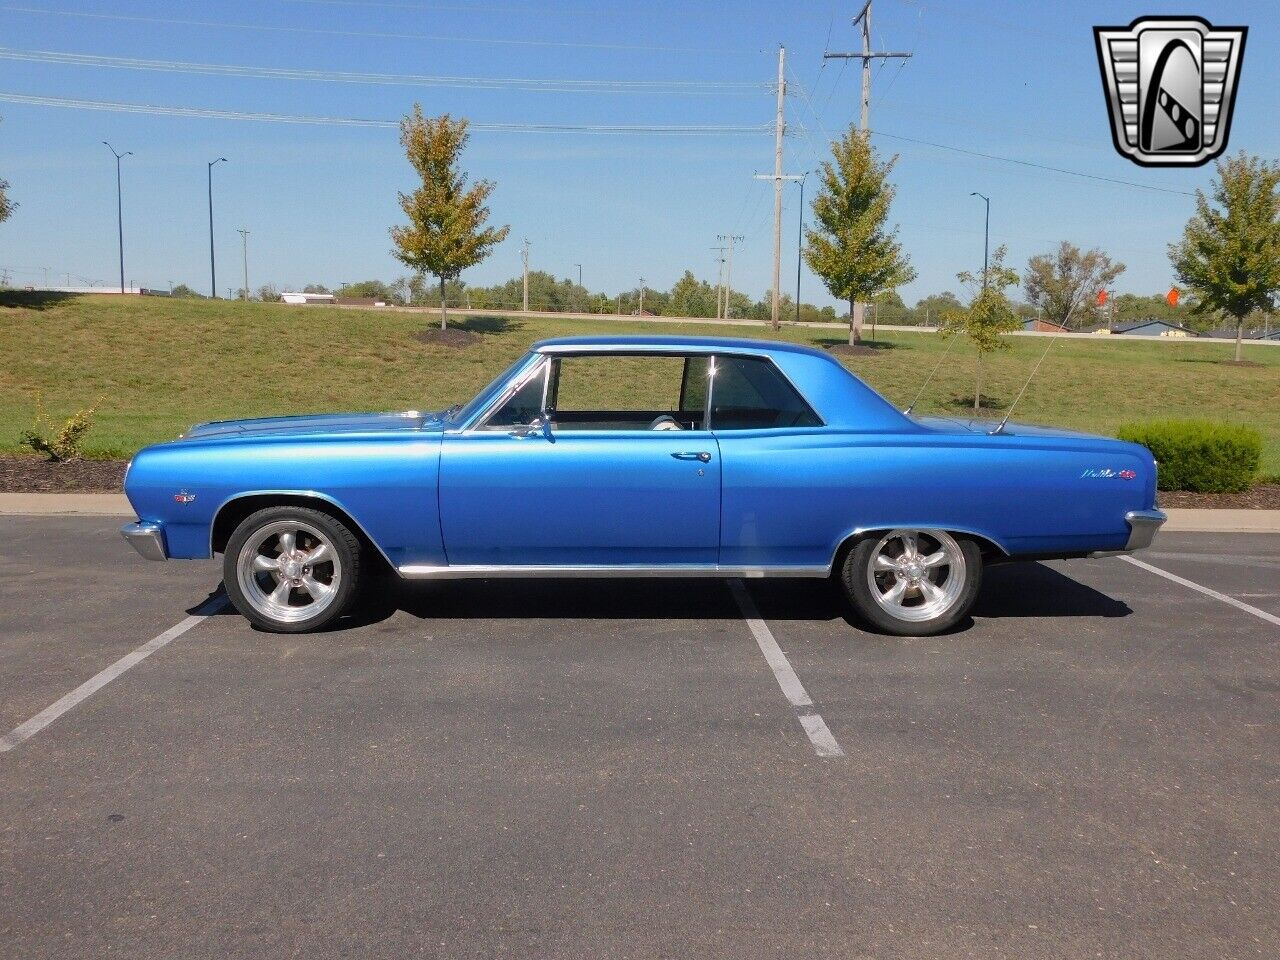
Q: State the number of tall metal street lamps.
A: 4